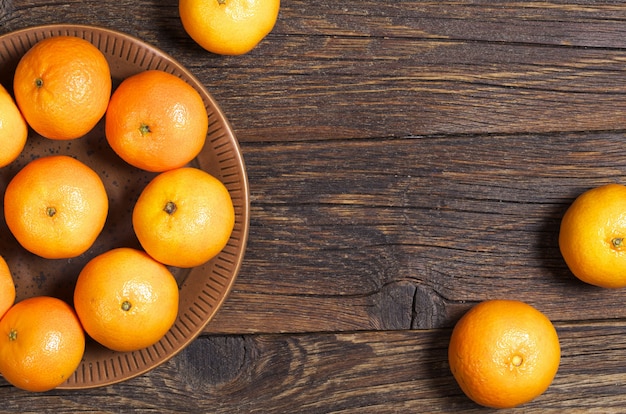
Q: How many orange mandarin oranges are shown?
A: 11